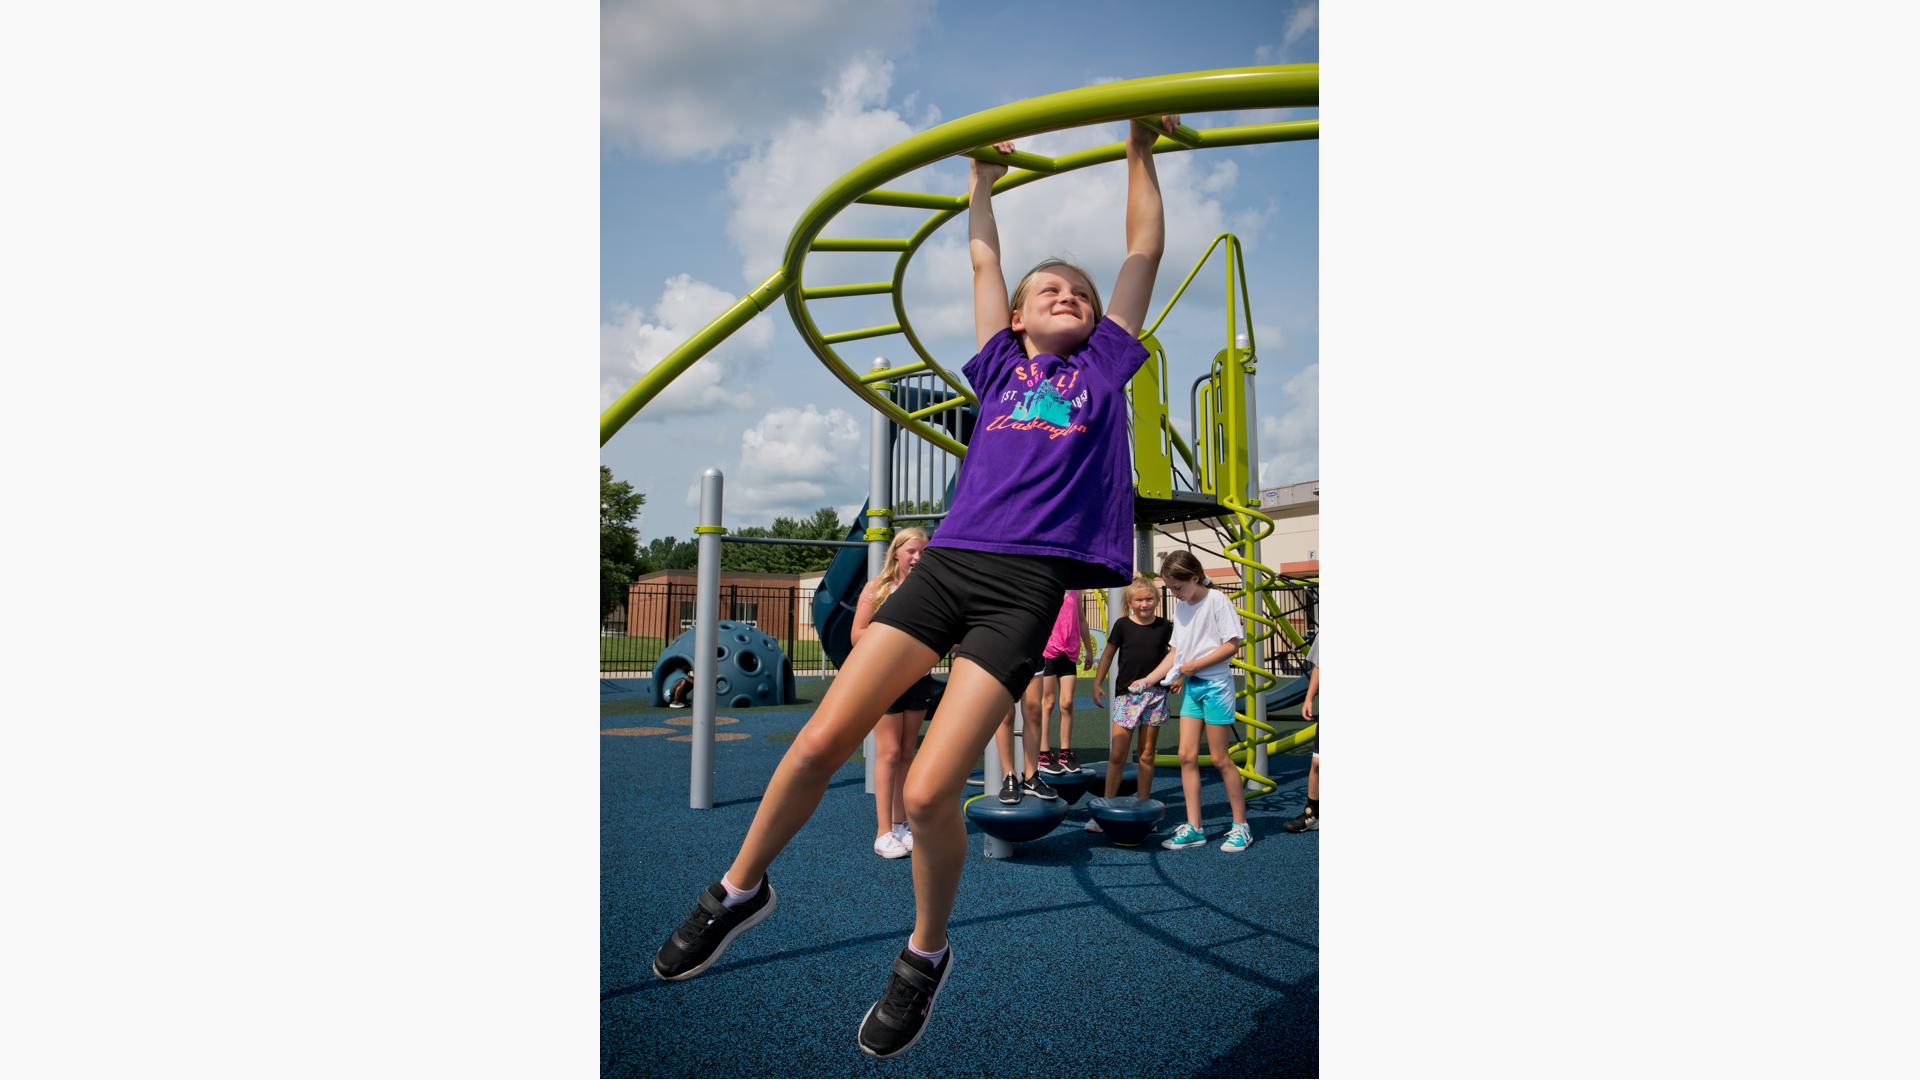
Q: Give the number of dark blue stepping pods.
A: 4